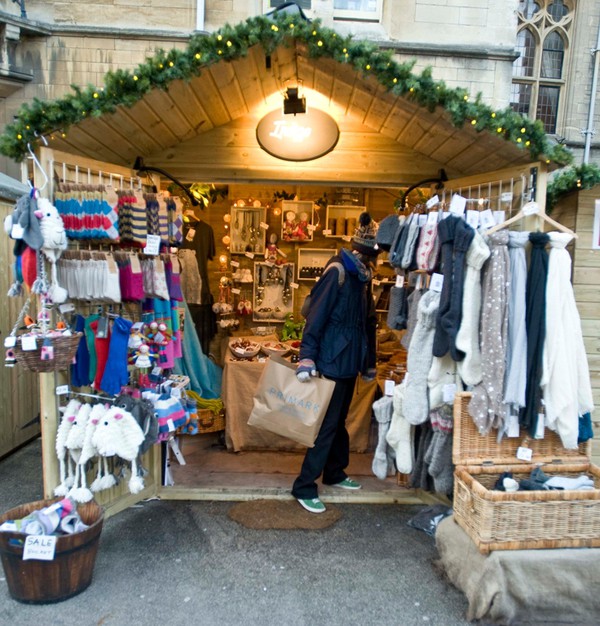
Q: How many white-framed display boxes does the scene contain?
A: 5